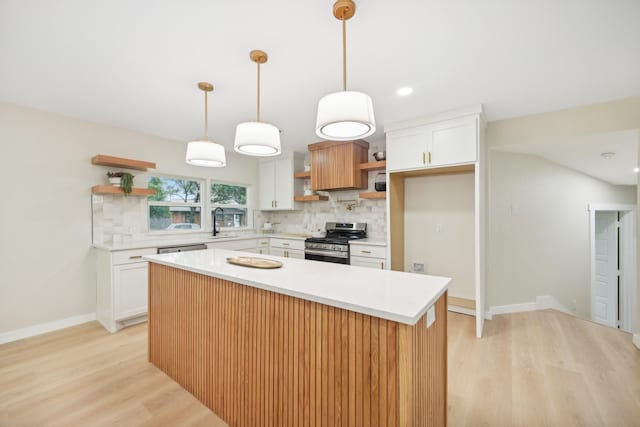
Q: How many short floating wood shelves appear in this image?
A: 6